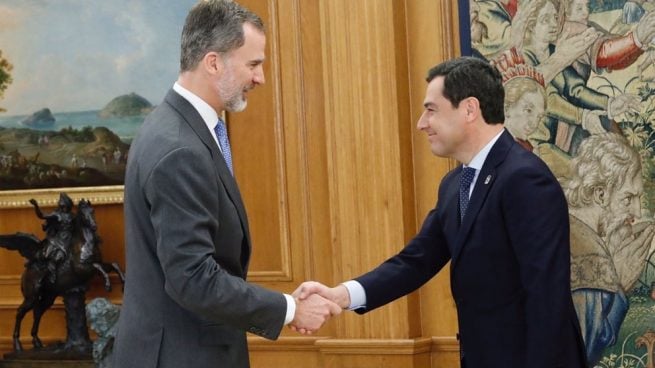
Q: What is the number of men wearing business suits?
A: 2